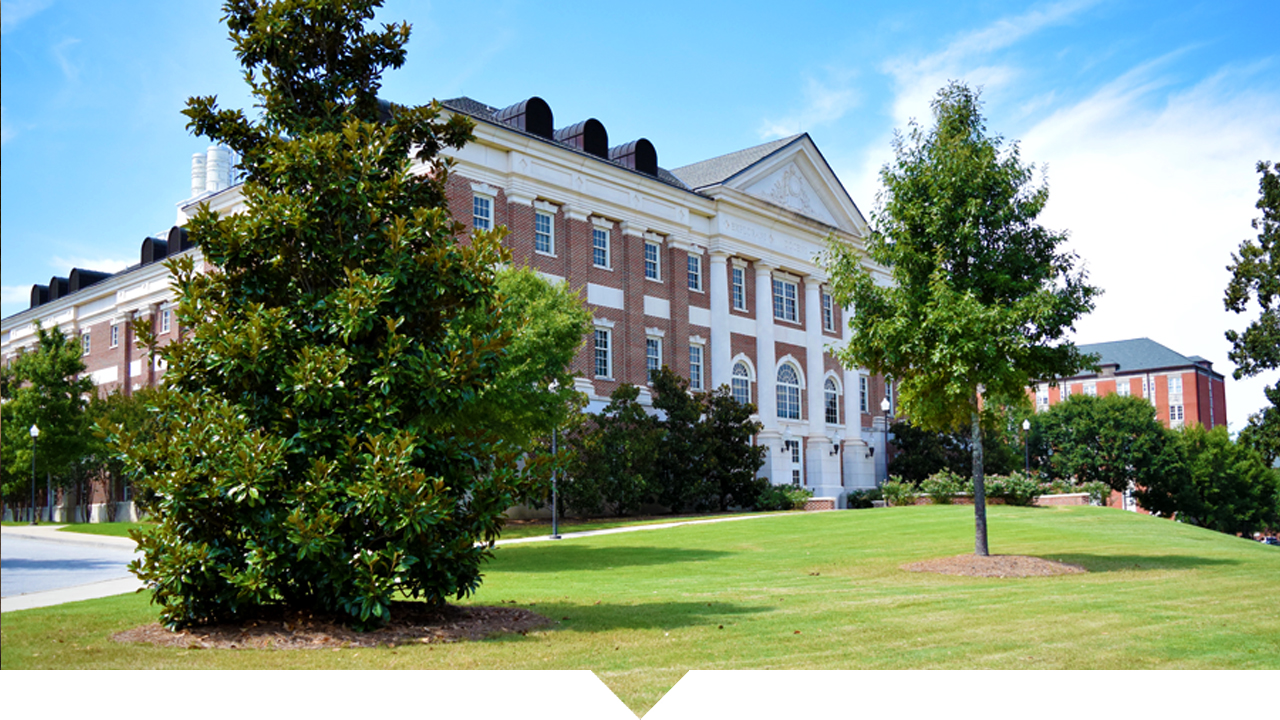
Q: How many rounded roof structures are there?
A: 8